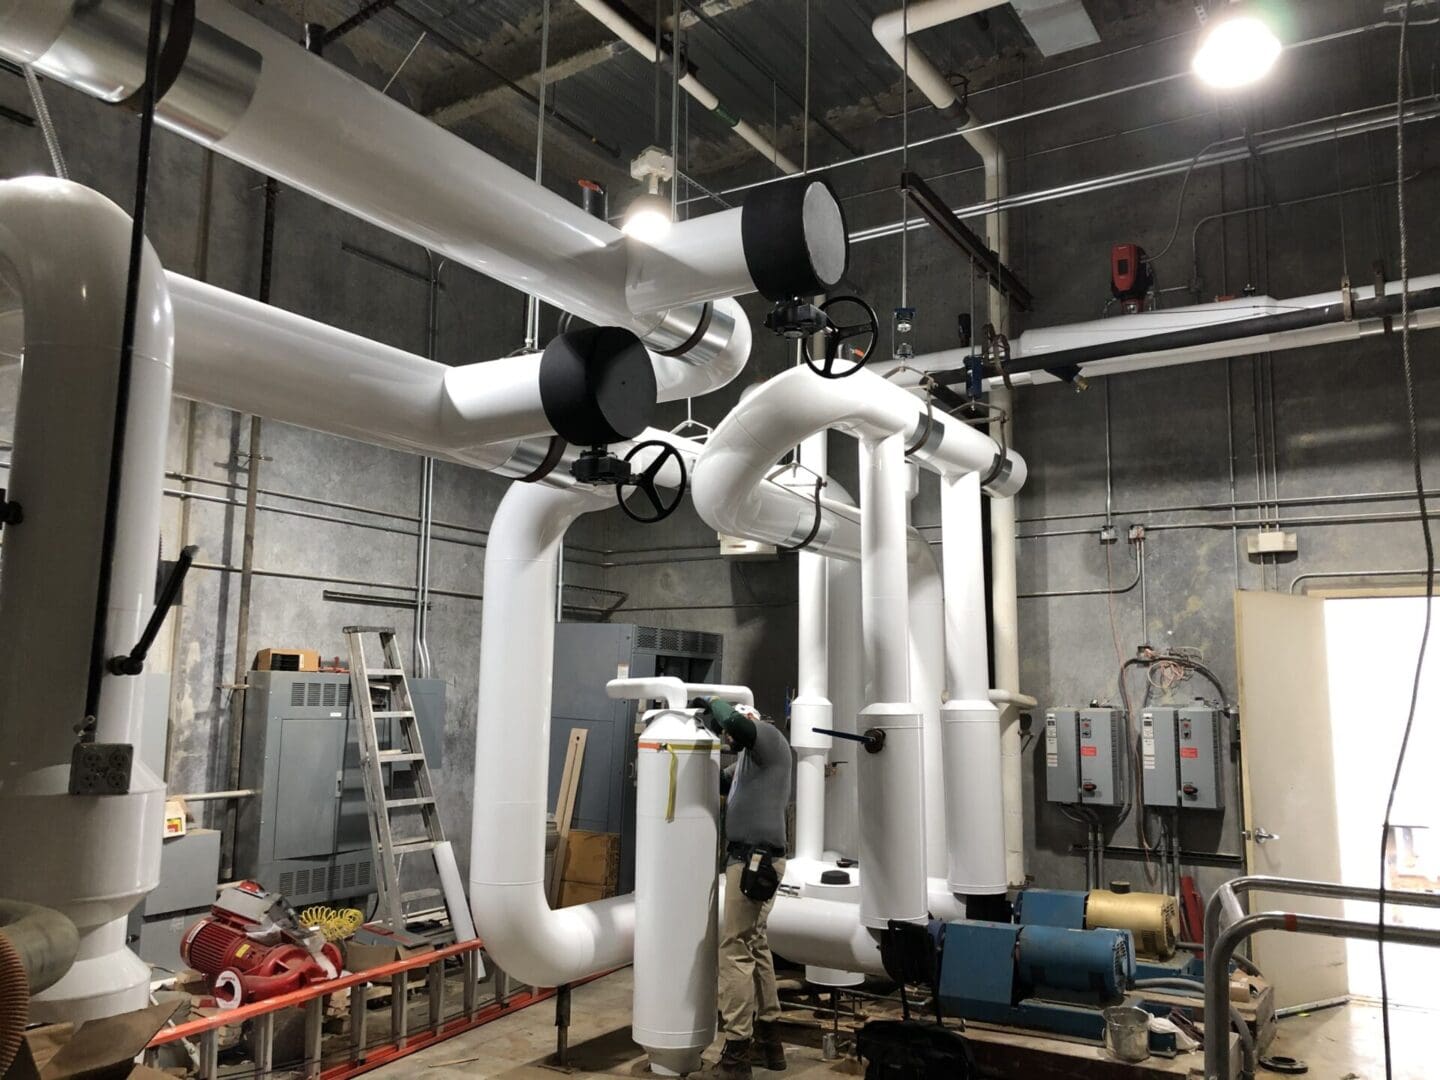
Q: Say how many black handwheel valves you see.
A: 2